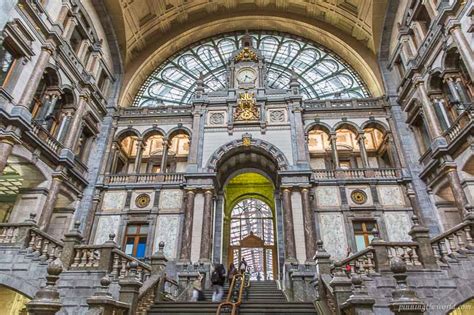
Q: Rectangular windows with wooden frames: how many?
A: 2